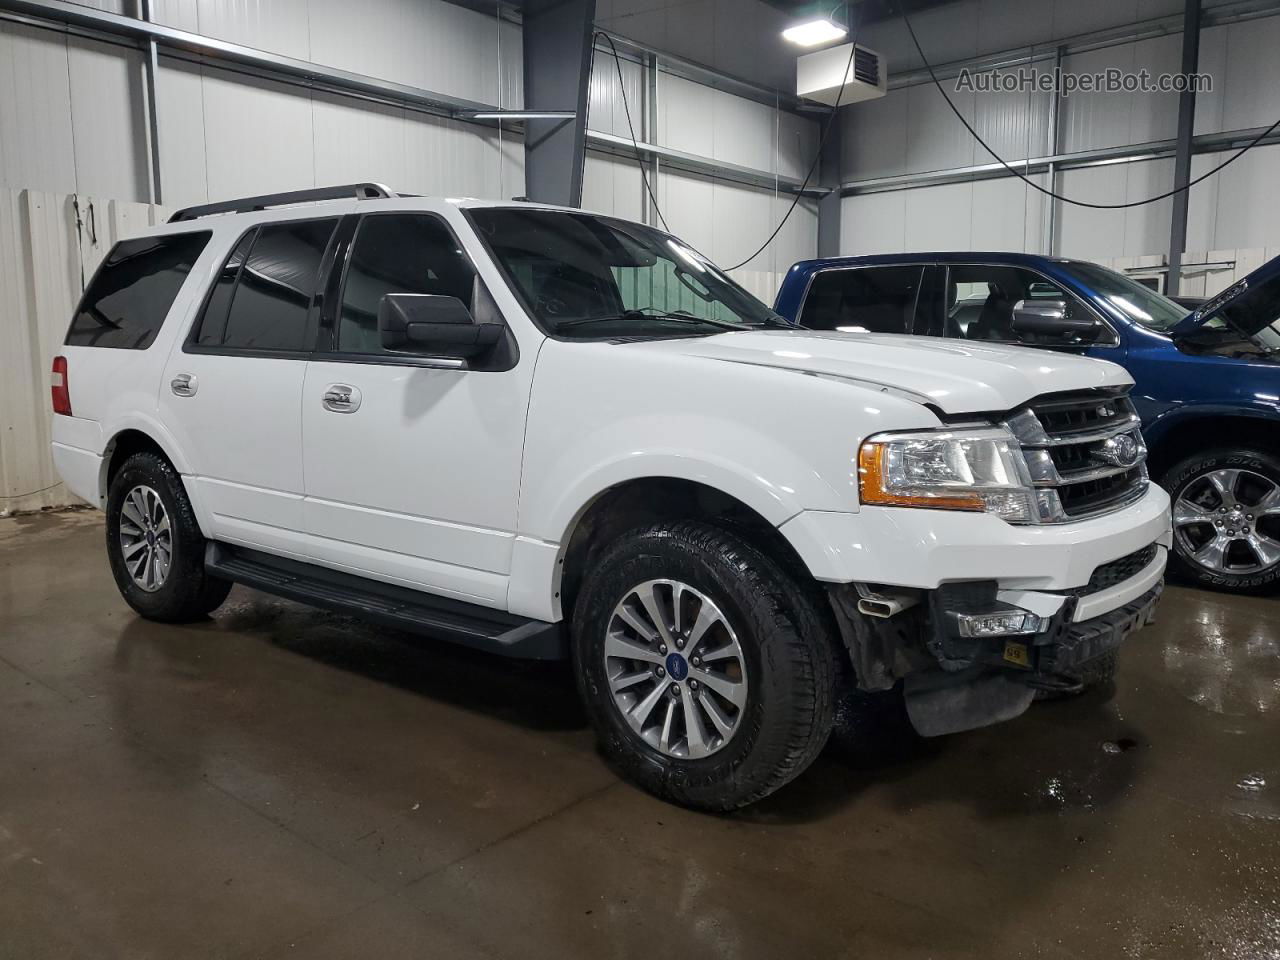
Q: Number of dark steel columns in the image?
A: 3